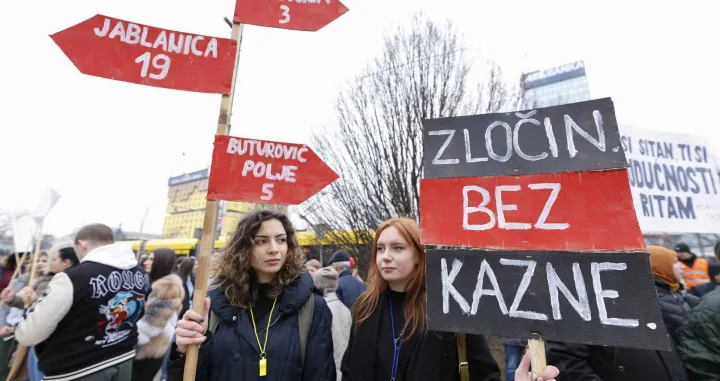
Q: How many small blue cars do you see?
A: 0